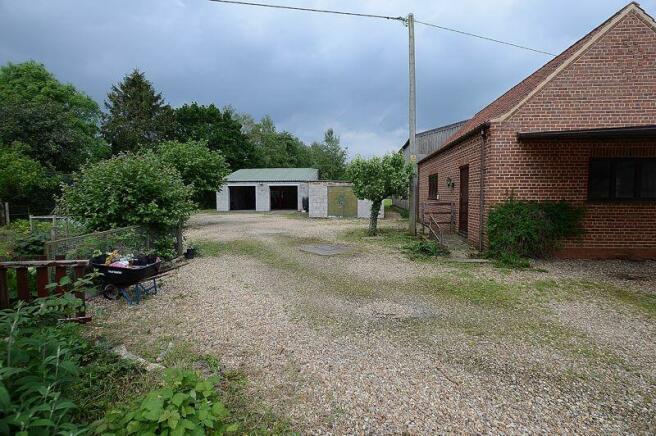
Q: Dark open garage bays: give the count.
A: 2